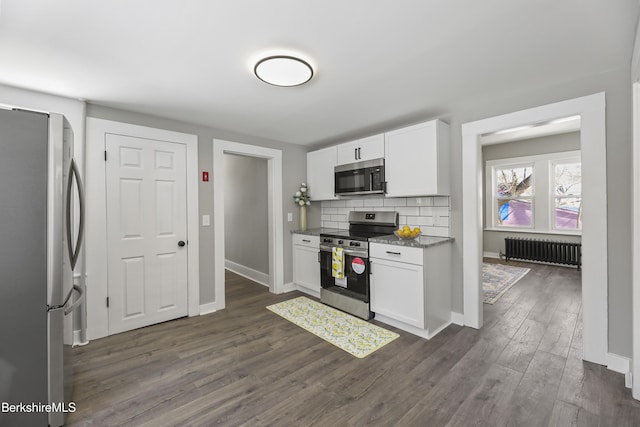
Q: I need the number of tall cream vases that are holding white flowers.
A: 1